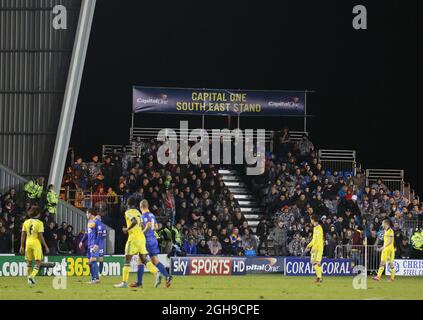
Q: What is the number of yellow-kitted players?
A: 4